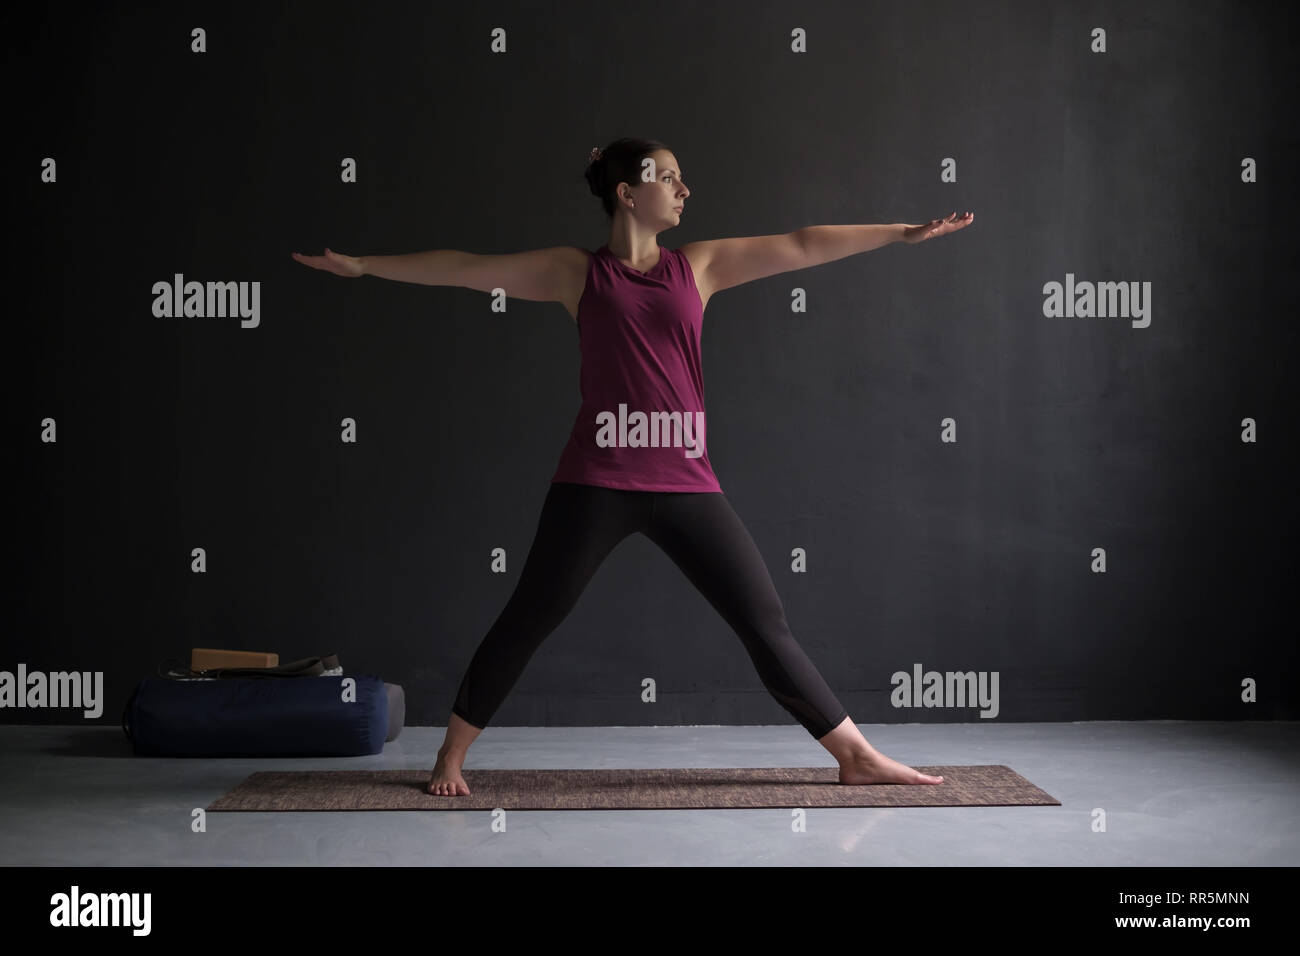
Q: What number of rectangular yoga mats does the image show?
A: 1